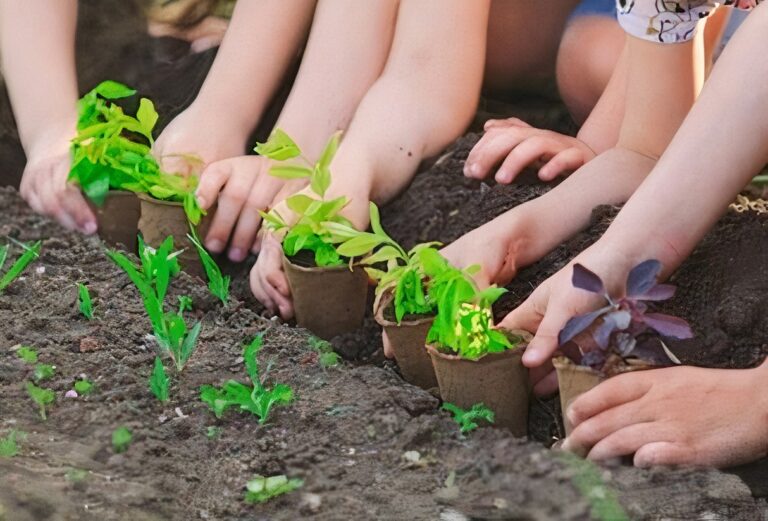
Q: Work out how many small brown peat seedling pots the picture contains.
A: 6